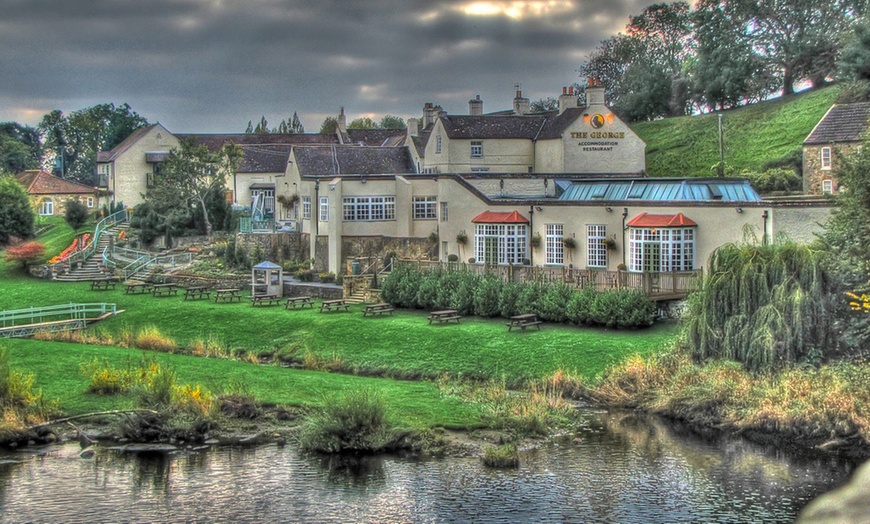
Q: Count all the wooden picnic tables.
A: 11